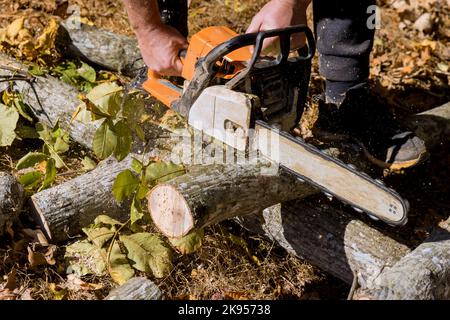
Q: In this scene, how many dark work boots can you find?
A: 1